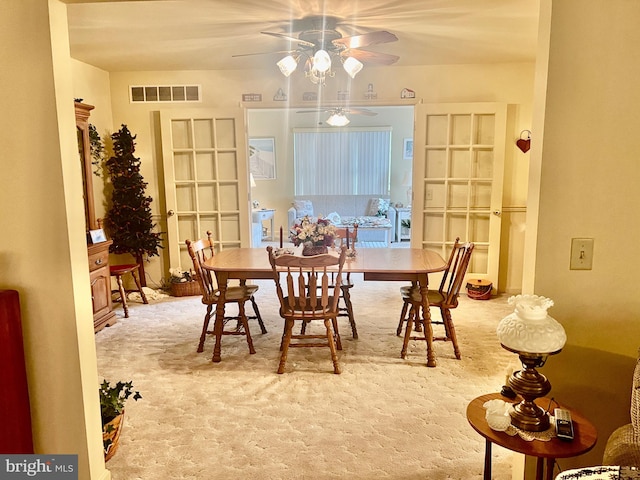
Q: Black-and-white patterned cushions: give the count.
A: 1